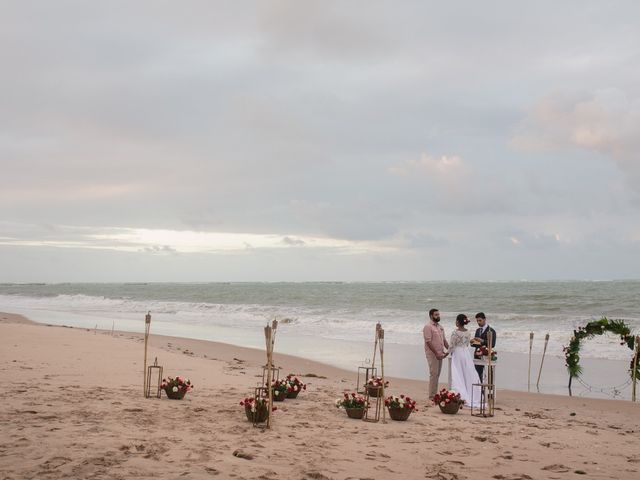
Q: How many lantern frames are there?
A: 6